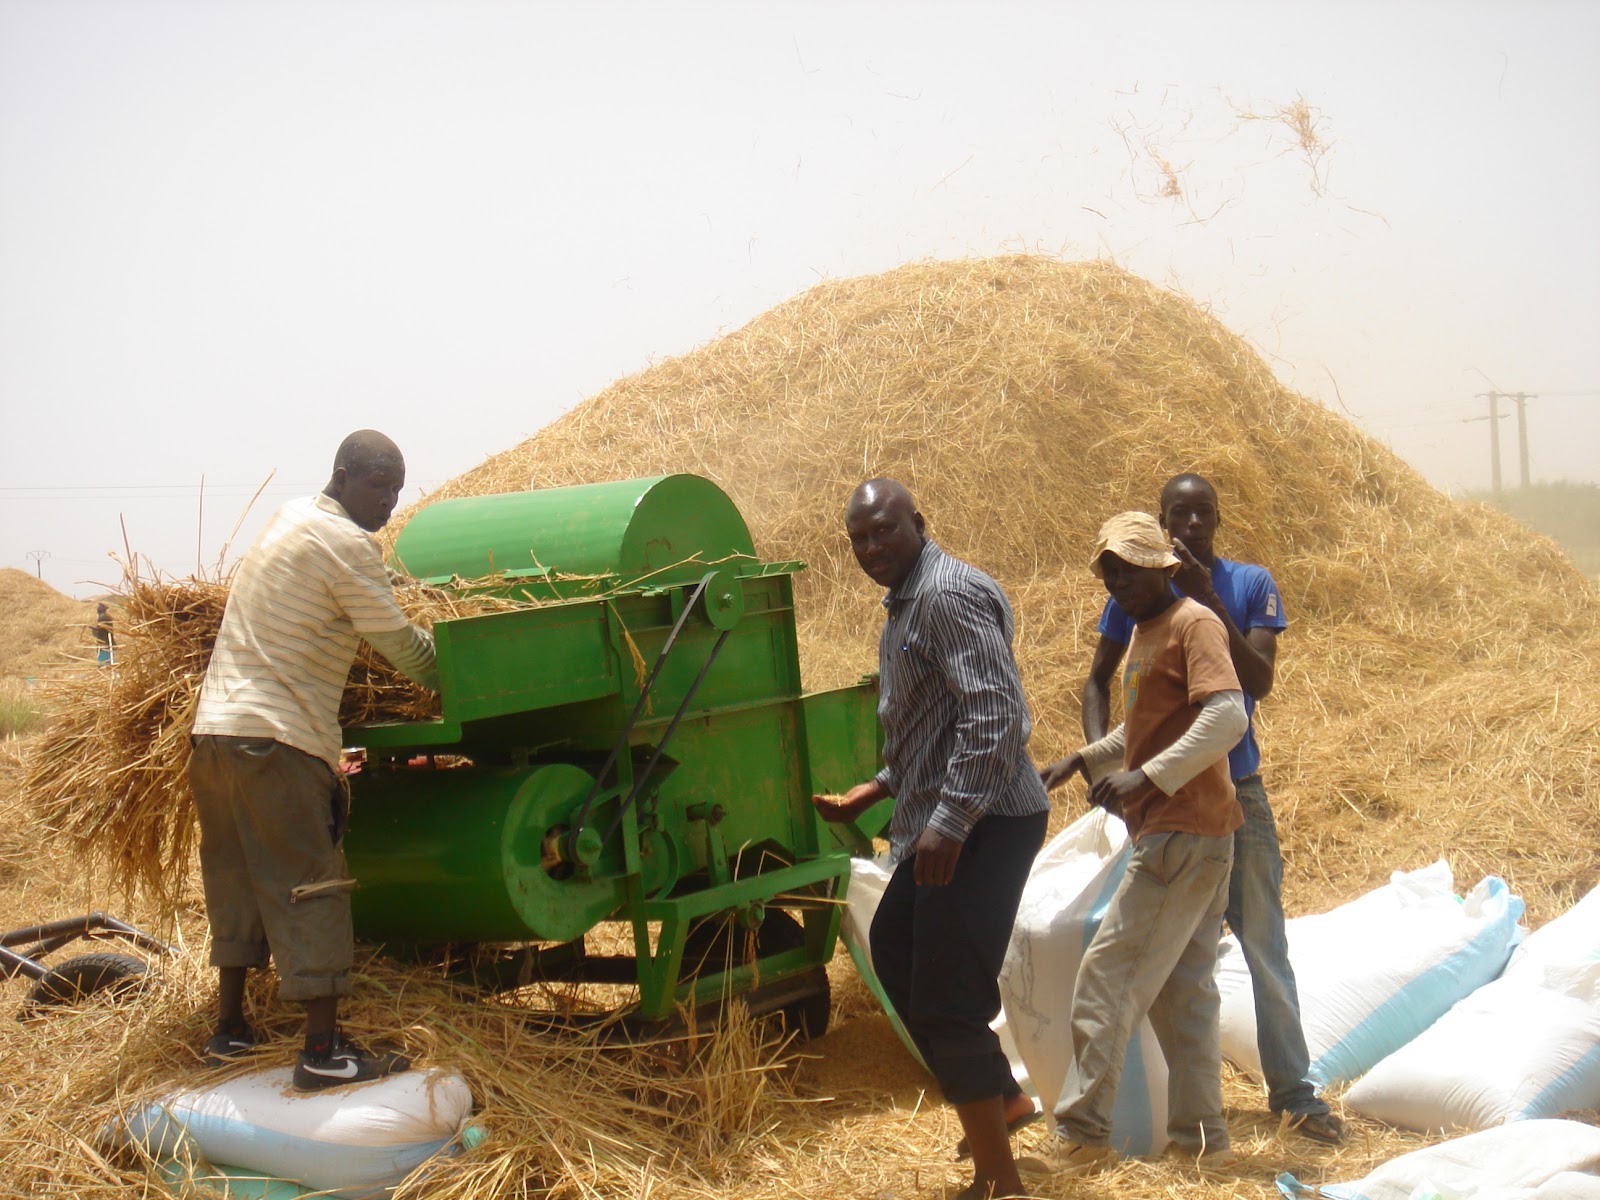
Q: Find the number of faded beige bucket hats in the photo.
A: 1